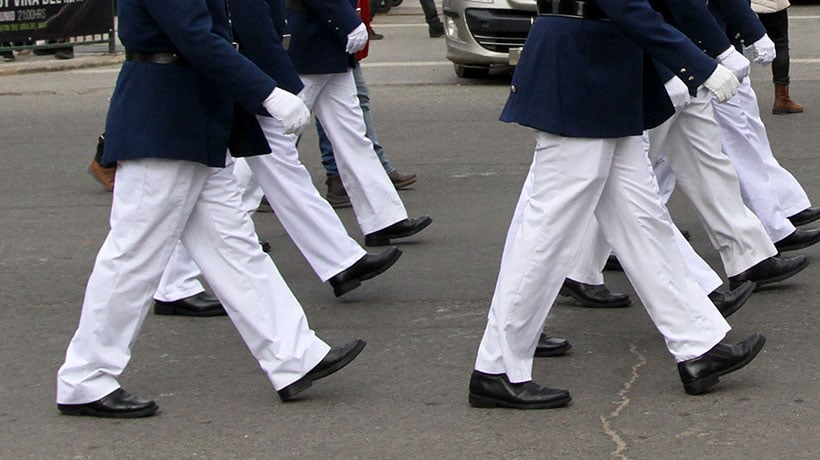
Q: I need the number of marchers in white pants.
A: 8